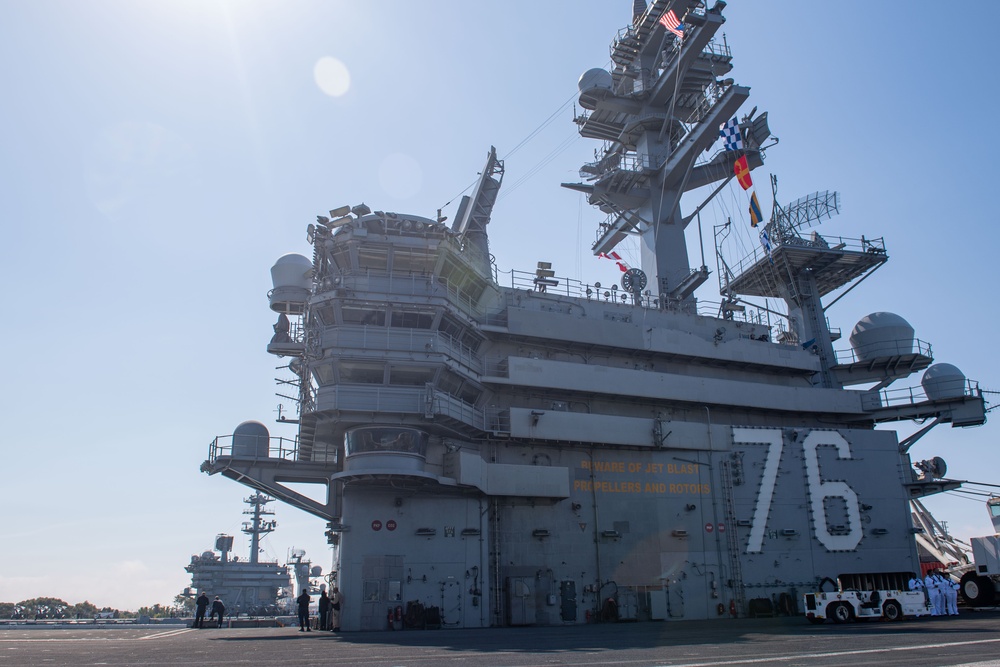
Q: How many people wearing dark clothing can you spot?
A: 4